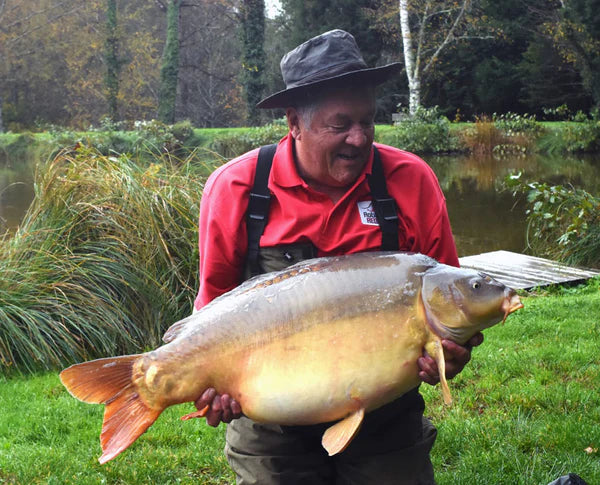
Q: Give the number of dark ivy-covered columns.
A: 3